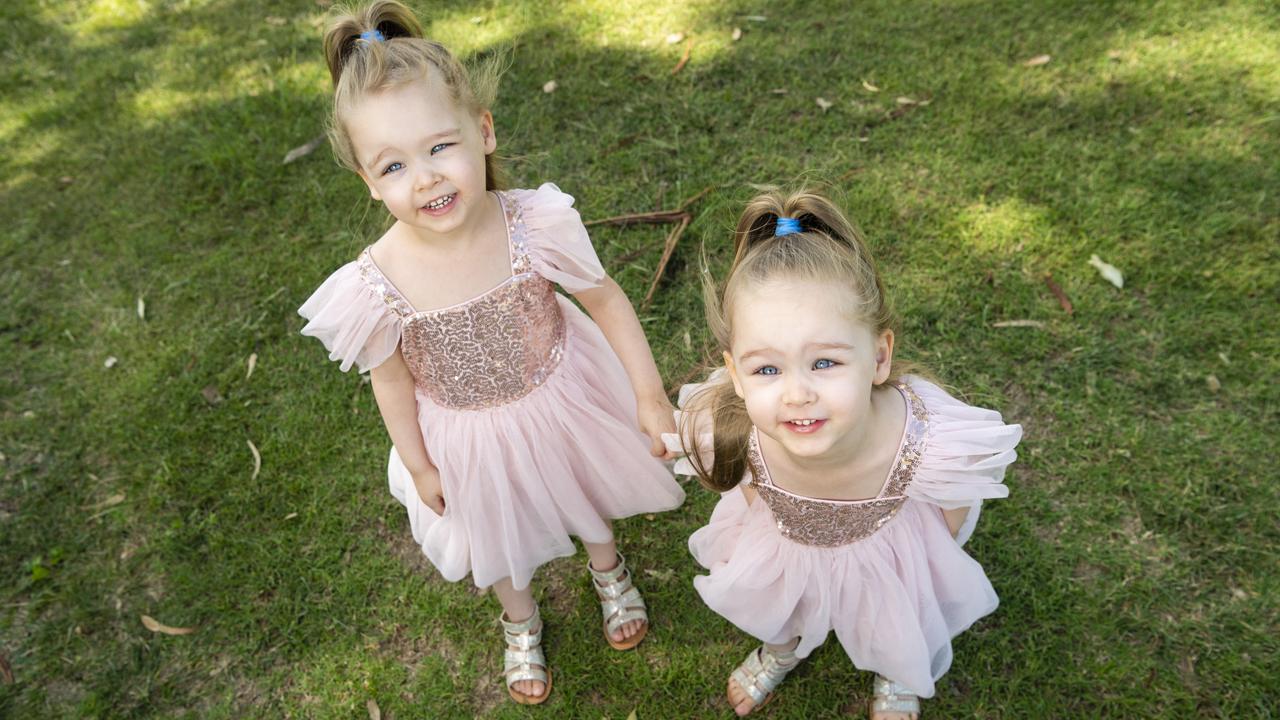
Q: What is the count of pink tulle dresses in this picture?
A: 2